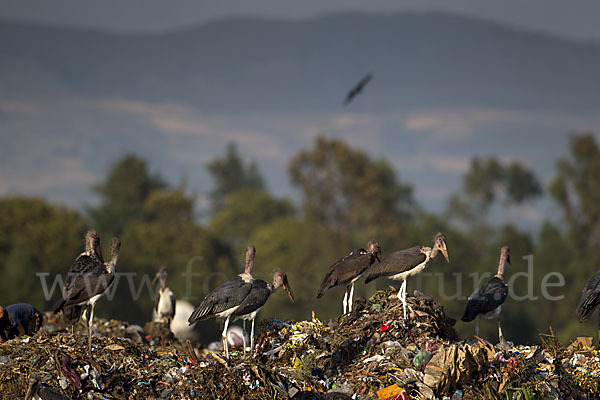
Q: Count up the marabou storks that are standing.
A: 9